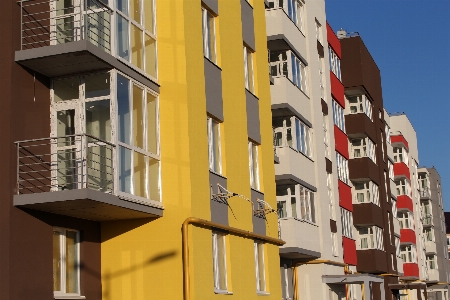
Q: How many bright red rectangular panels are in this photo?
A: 10